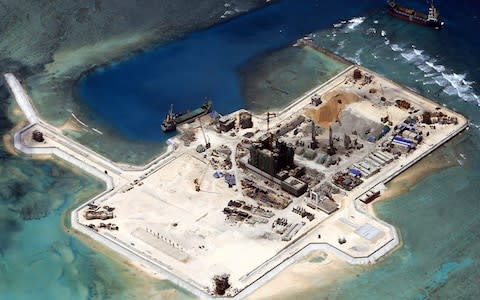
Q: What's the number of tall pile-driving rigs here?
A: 2